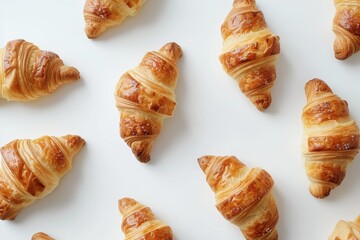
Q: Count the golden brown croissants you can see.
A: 11